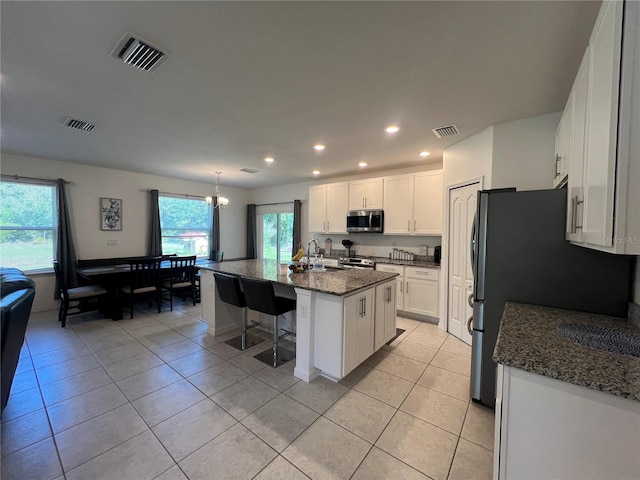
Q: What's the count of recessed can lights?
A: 6